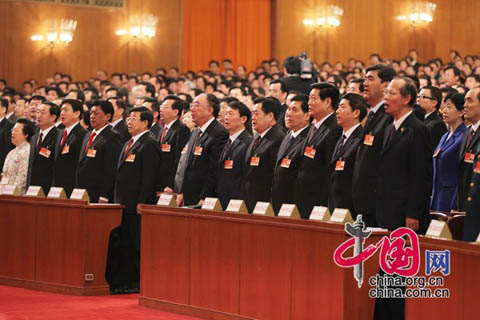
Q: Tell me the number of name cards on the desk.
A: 12